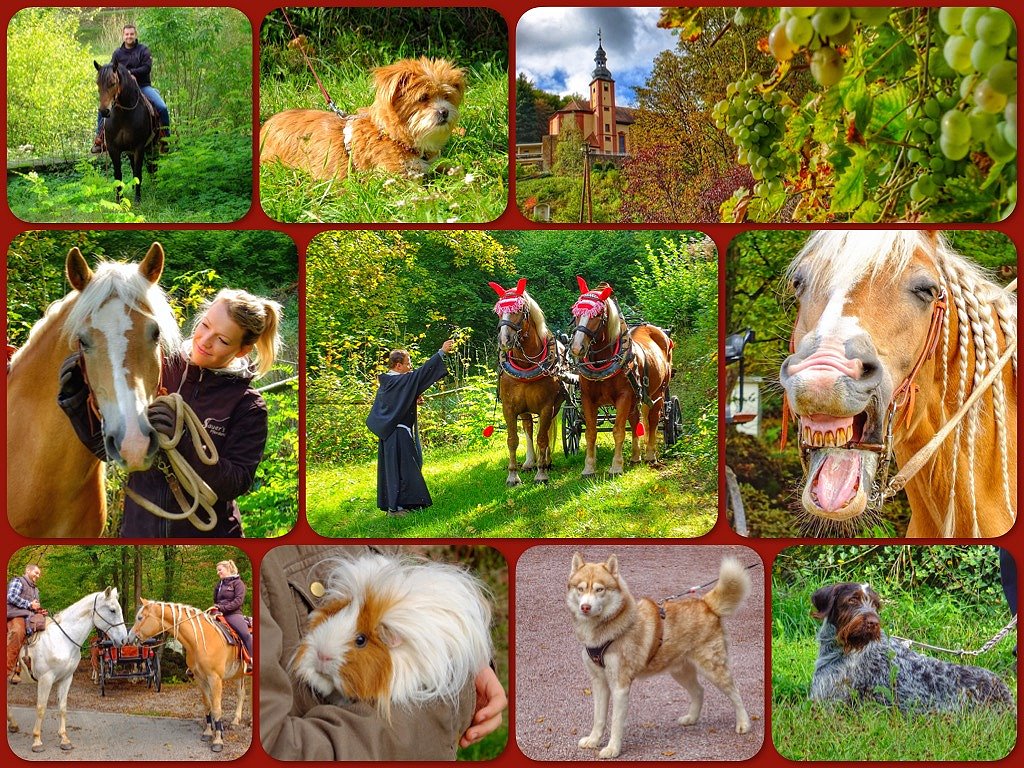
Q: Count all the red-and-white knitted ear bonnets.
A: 2